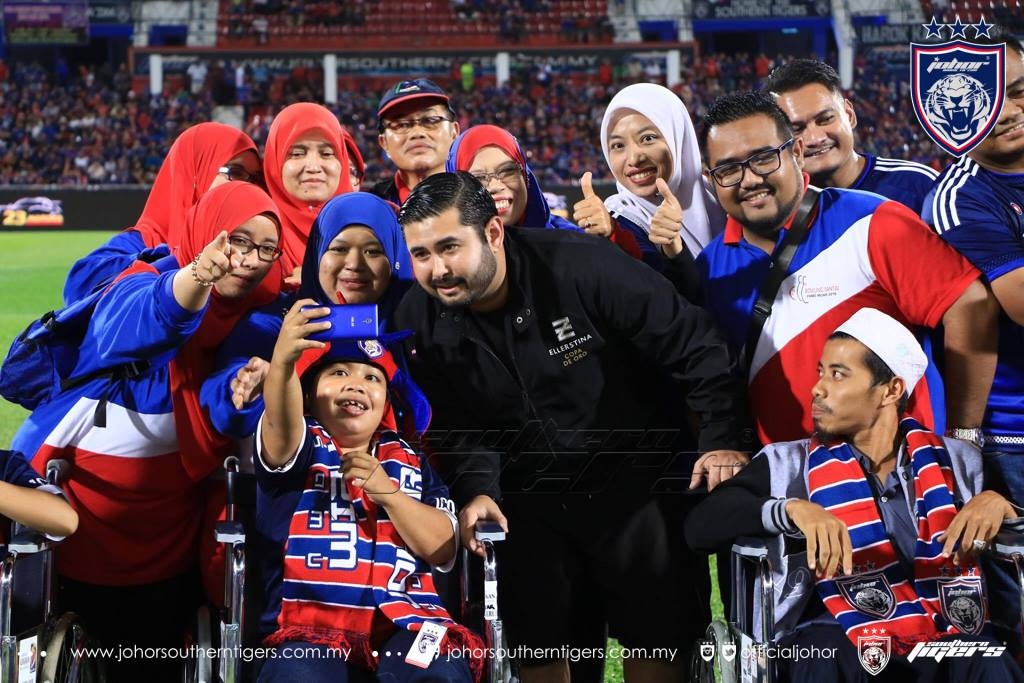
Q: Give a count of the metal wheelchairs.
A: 3